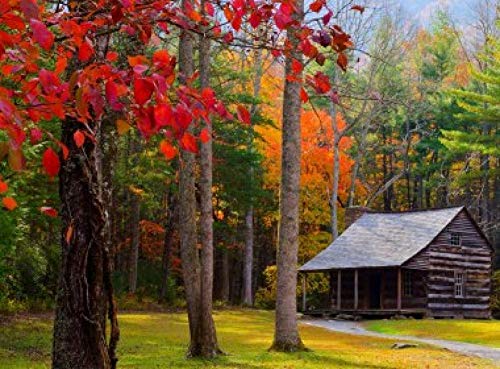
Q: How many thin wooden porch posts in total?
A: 4